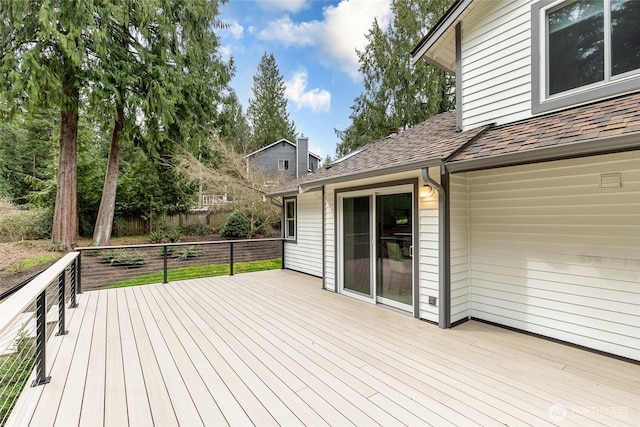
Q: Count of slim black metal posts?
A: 7